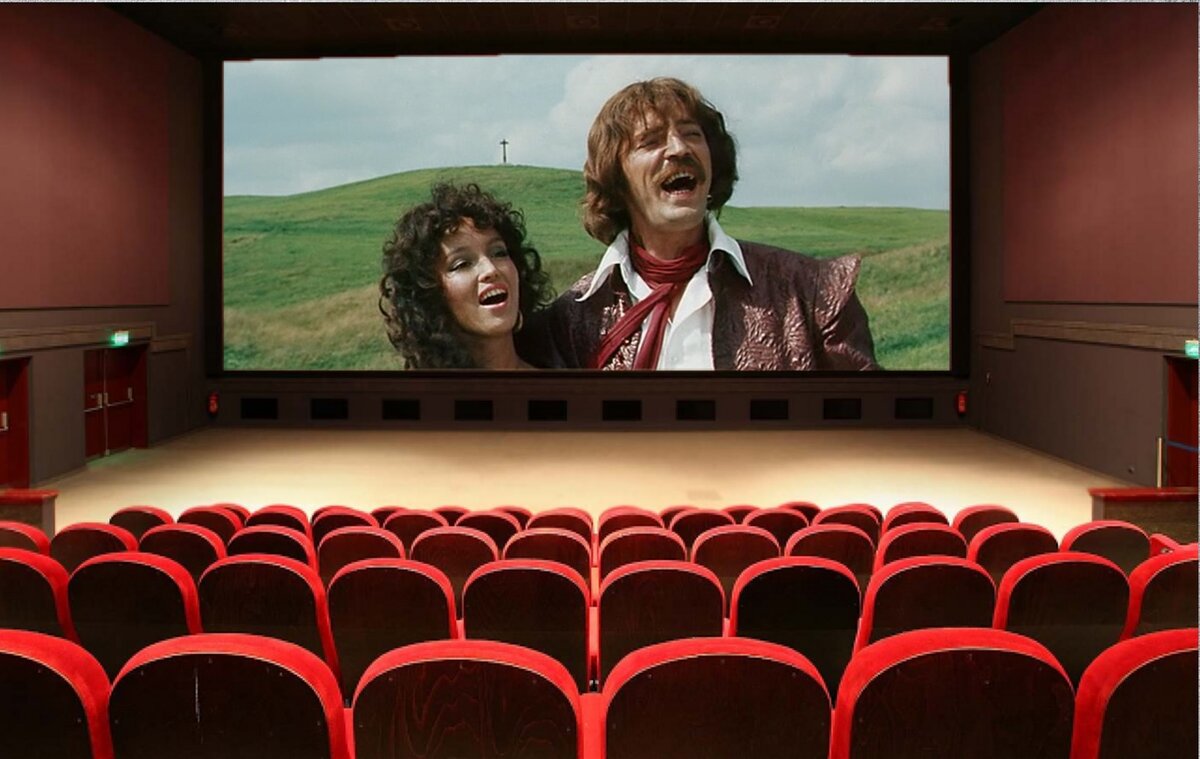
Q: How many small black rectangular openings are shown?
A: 10